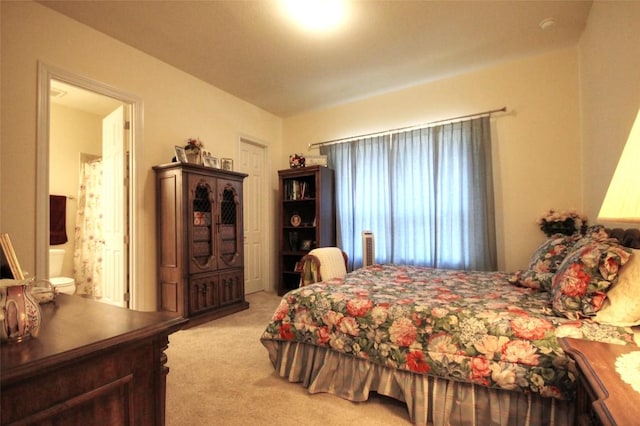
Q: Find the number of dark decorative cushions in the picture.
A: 2